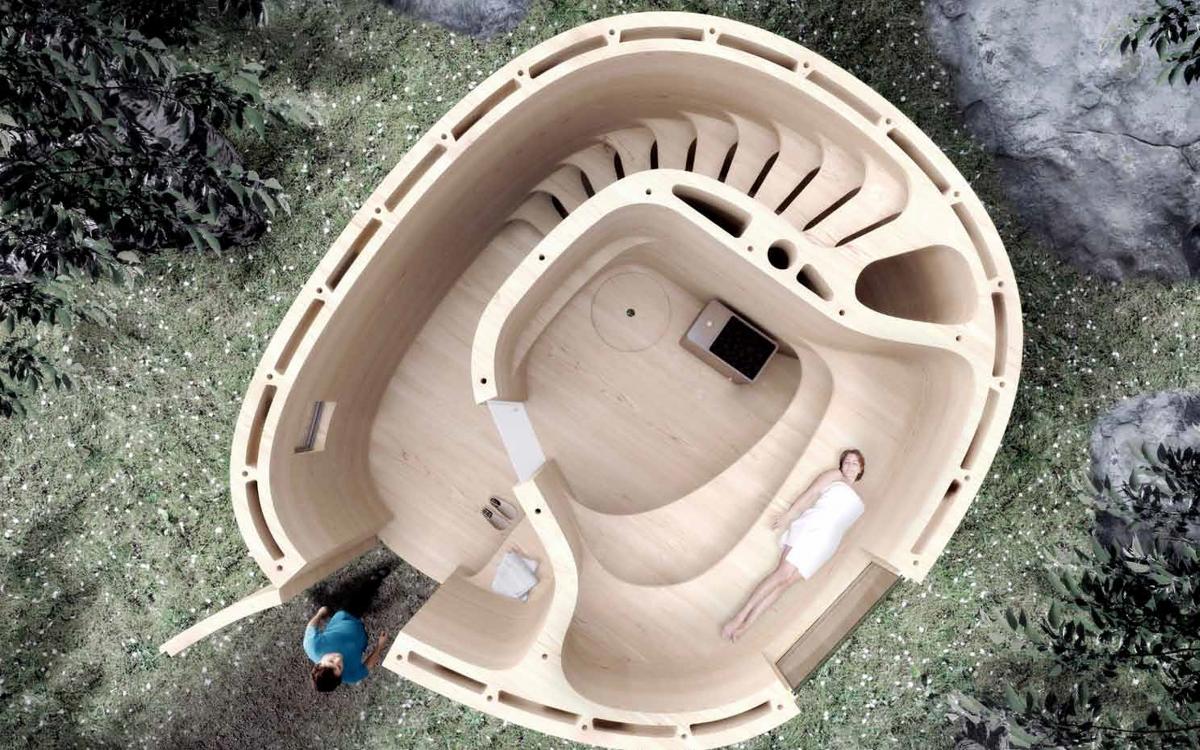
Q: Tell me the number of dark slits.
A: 10